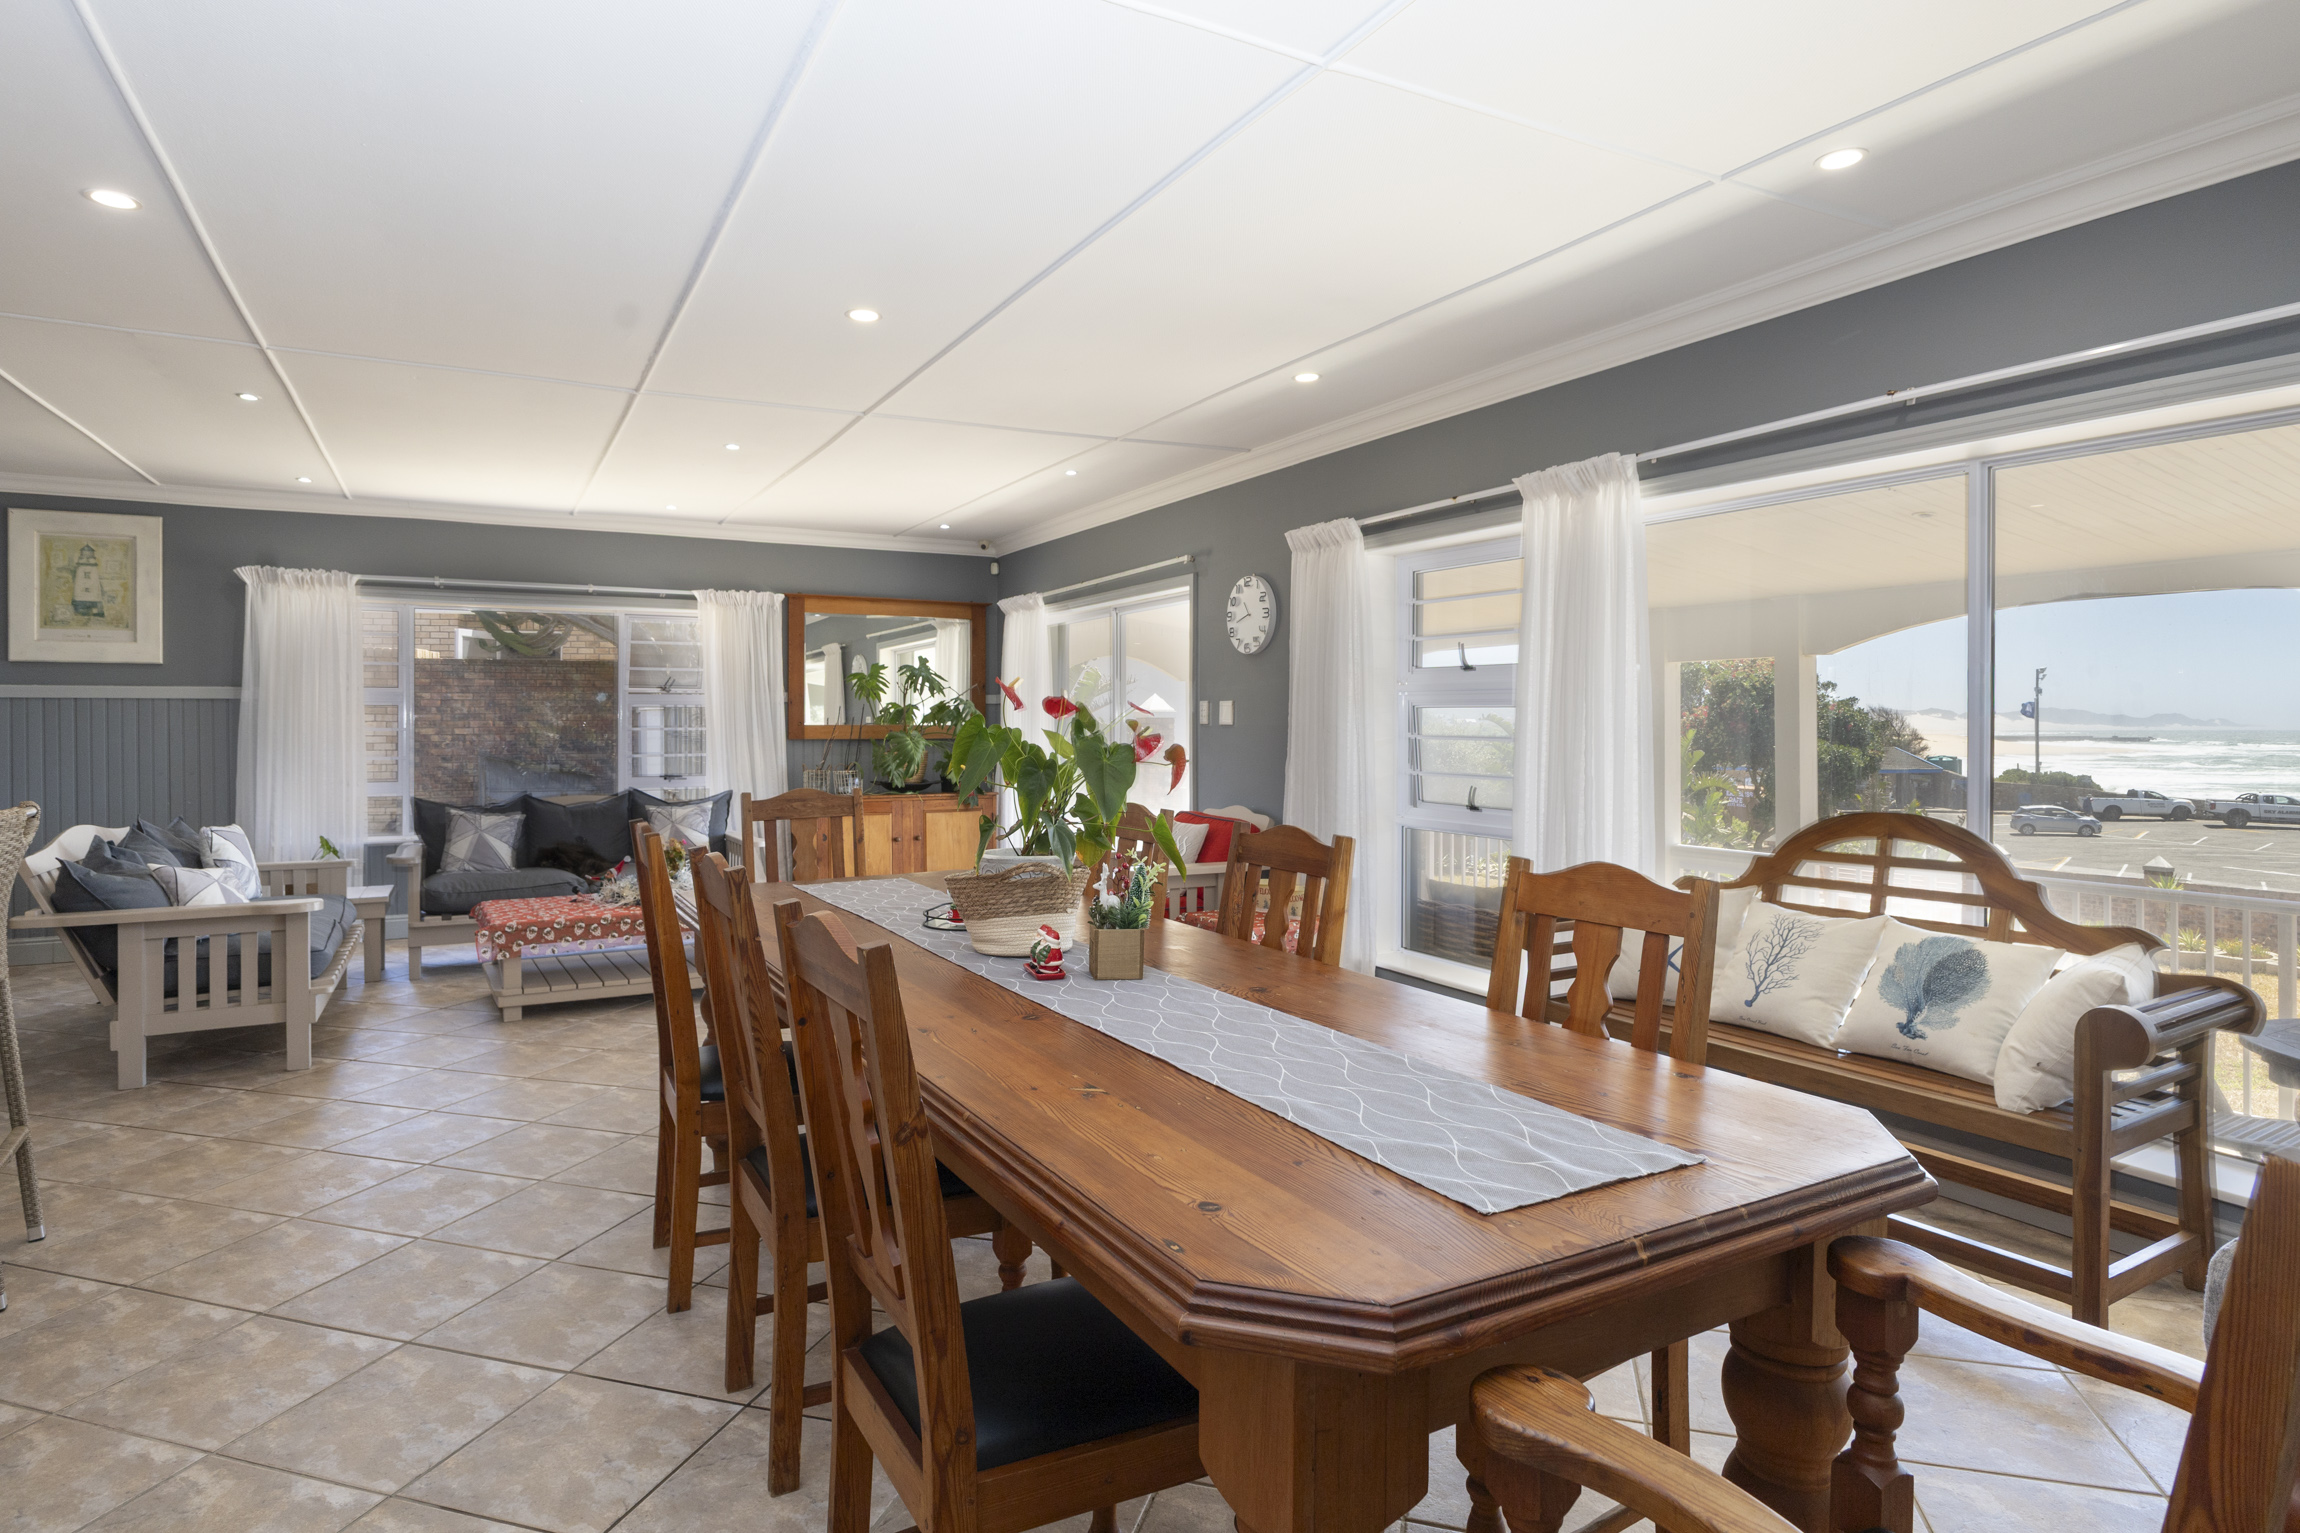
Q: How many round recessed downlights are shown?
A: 10